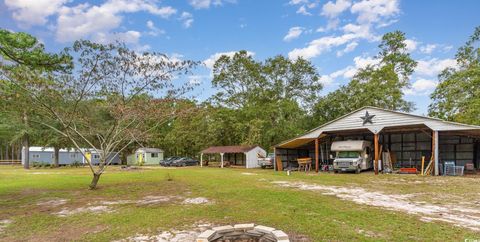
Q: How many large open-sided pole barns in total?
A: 1